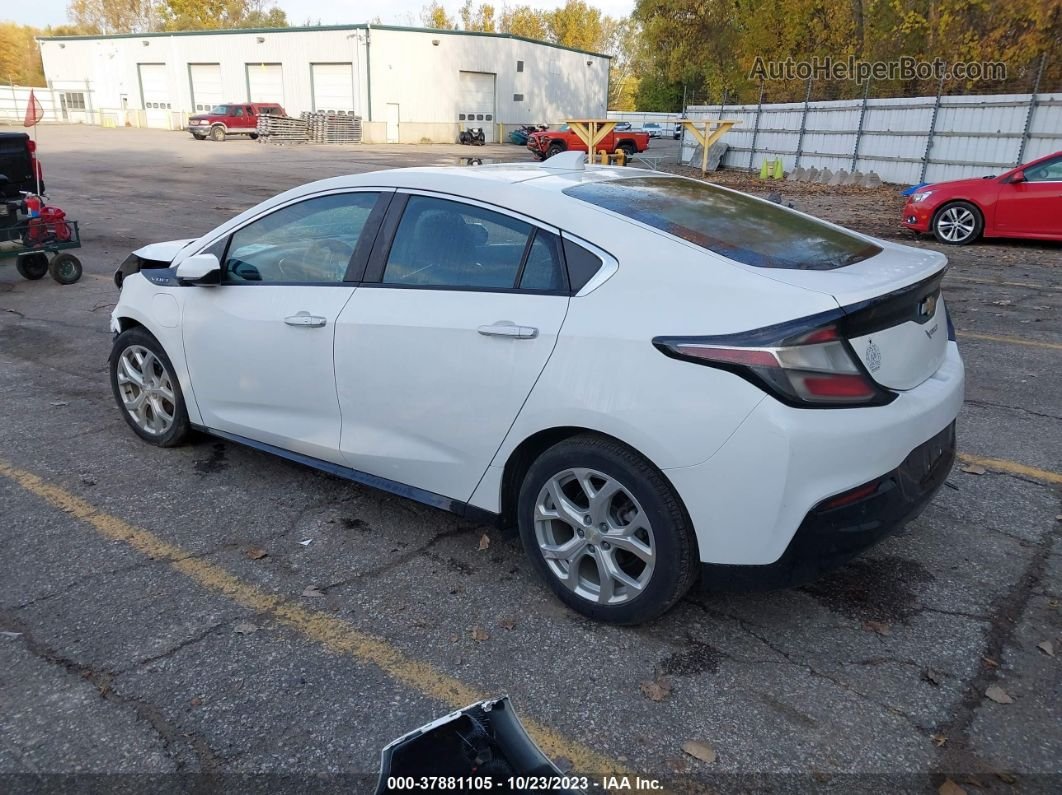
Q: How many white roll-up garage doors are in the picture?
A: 5